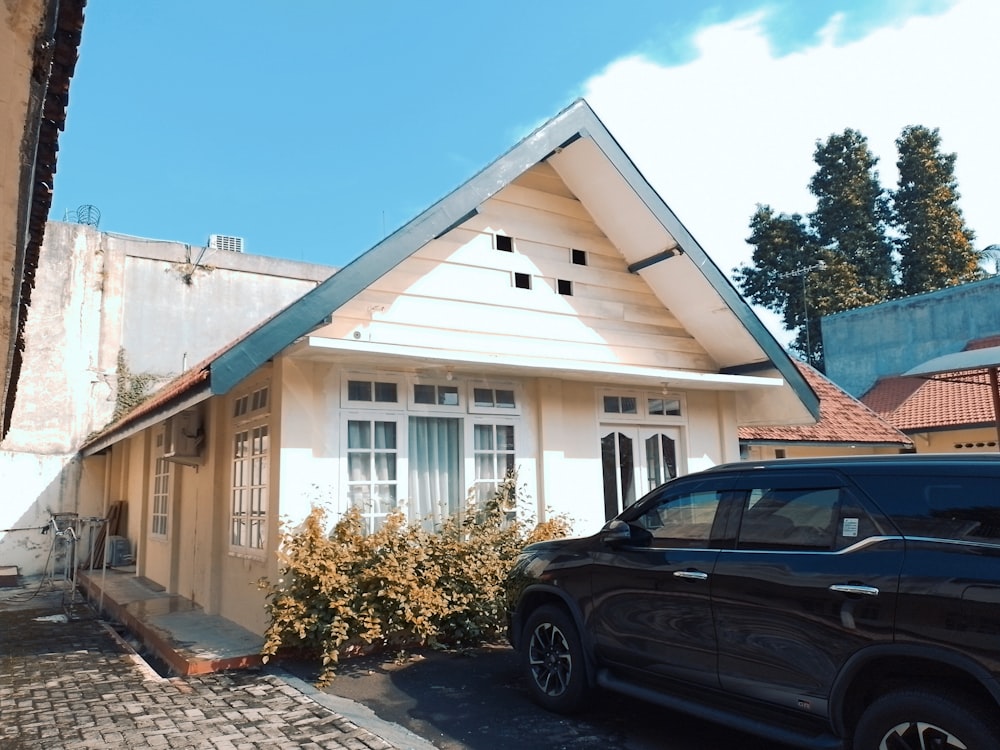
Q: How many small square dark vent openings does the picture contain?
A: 4